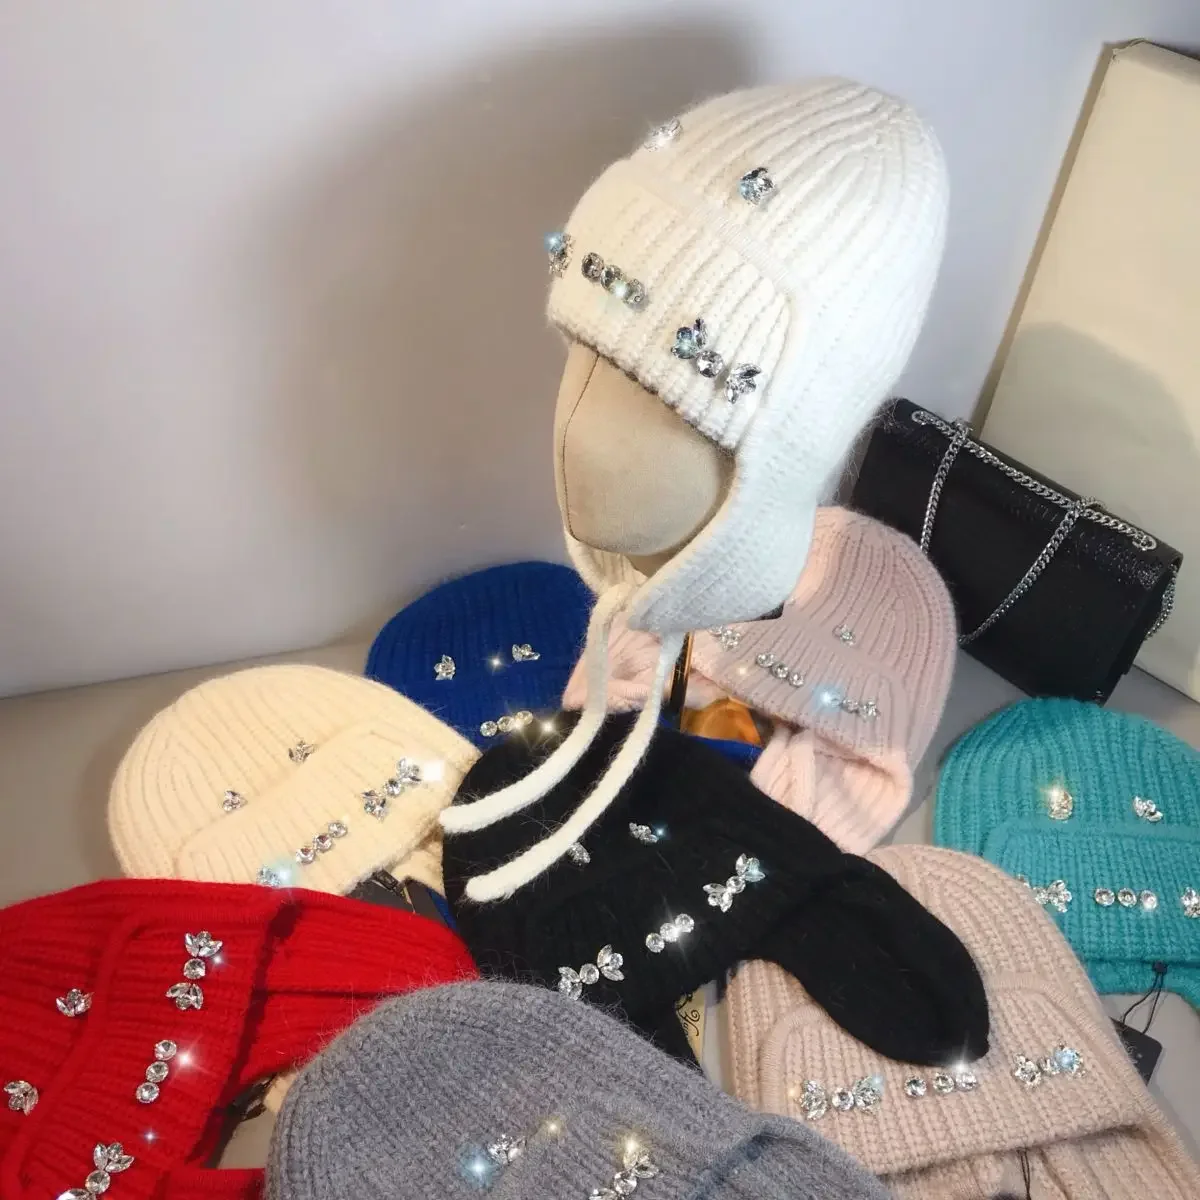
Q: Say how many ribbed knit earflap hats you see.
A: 9